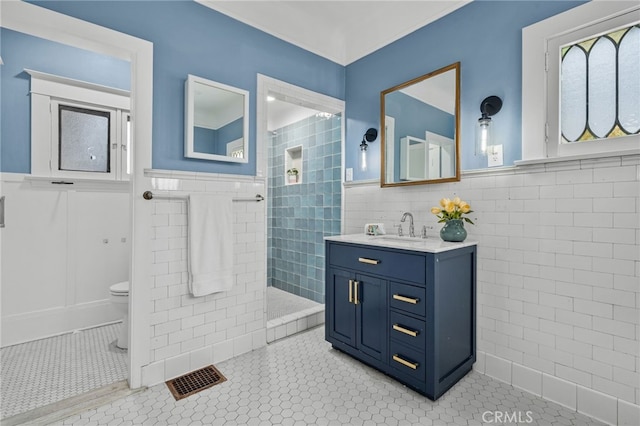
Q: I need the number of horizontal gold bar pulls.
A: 4